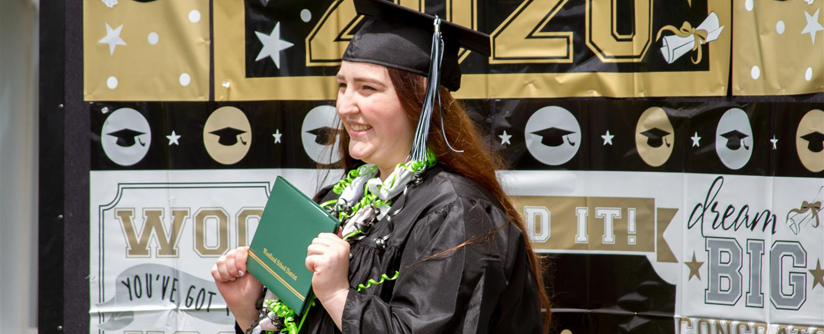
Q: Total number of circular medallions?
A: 7